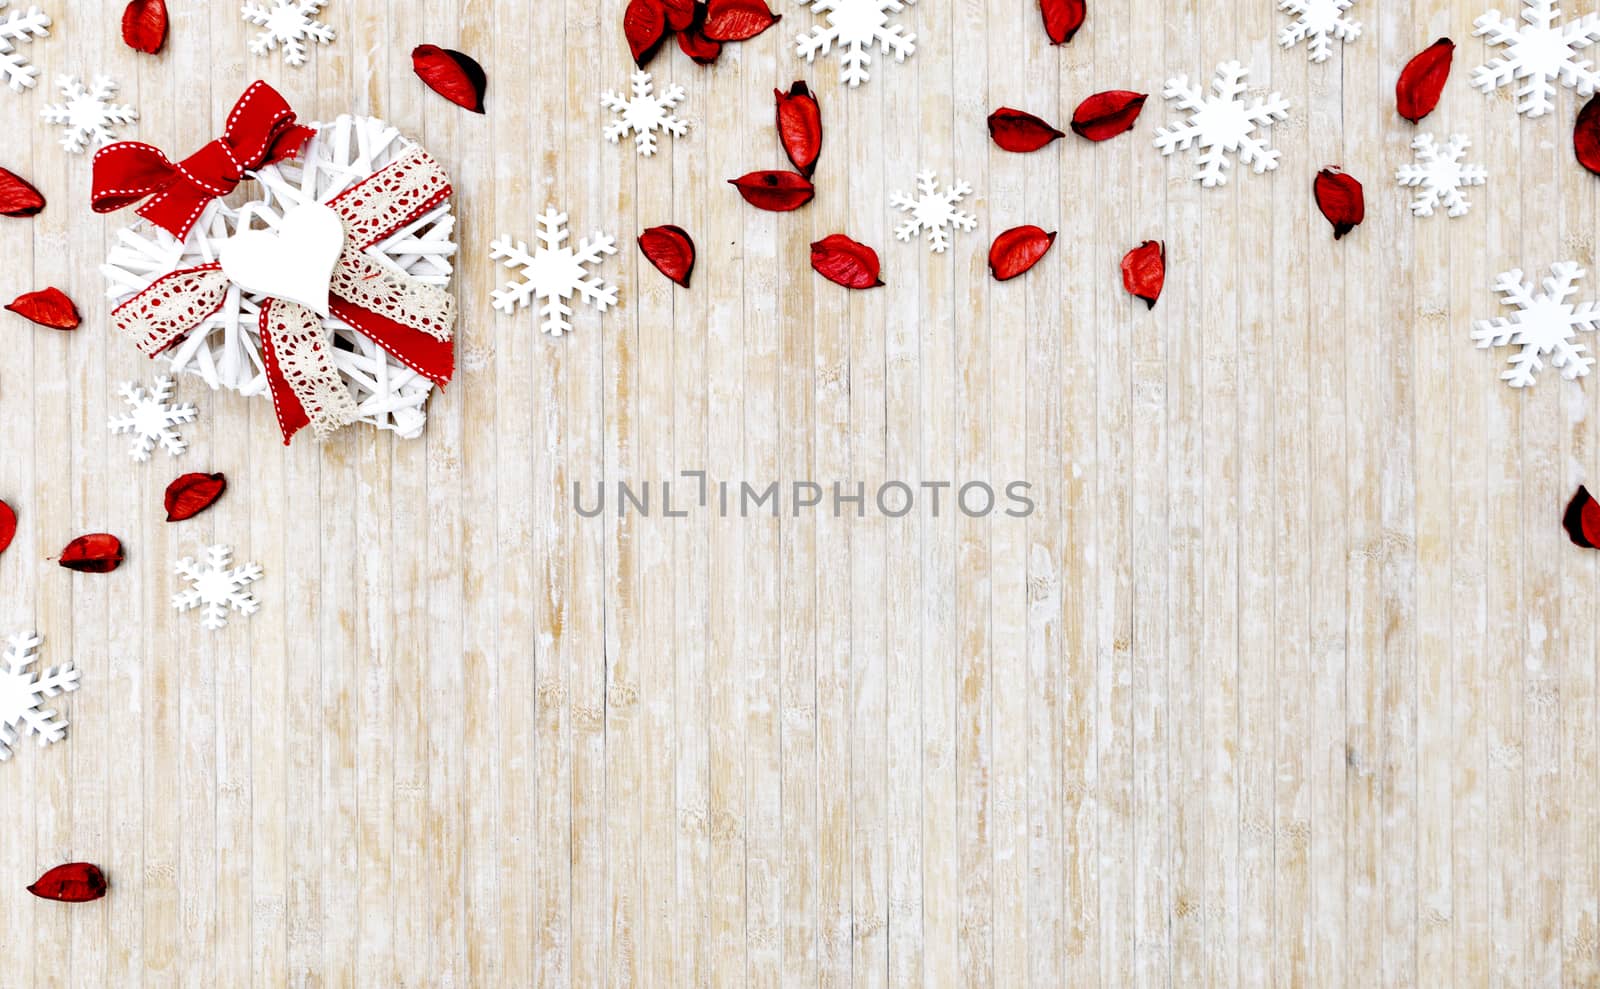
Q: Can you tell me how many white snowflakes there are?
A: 15